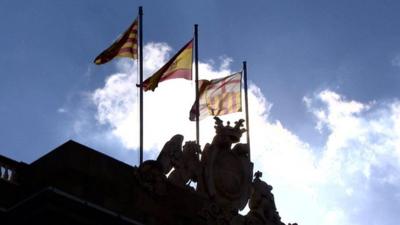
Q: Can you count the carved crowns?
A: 1